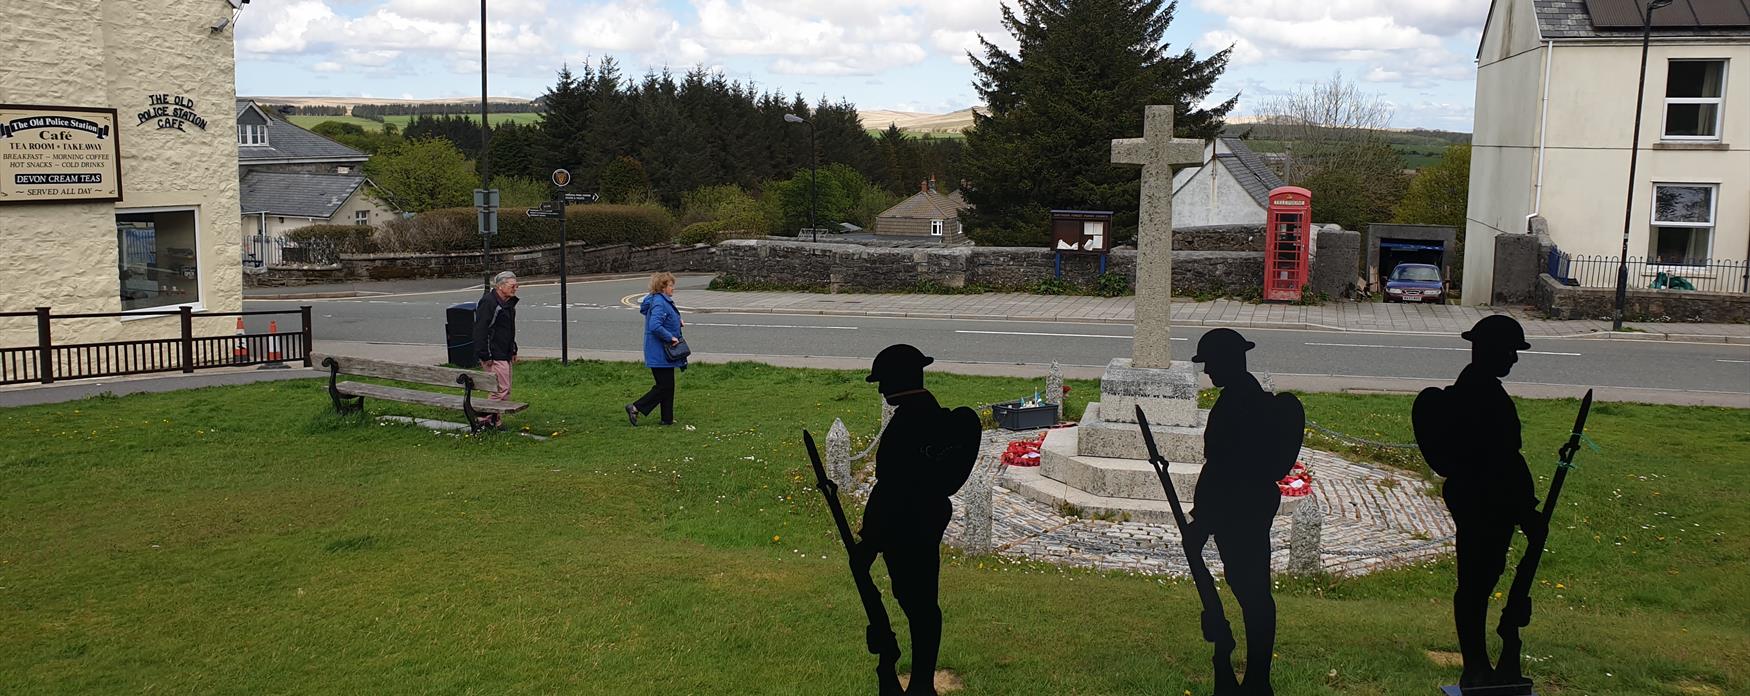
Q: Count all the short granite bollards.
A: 6